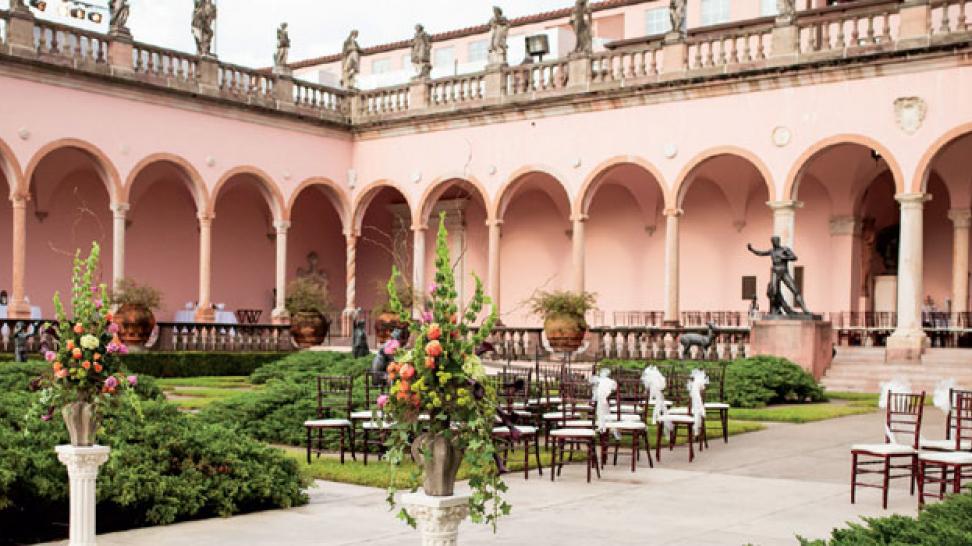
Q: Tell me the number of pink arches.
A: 12